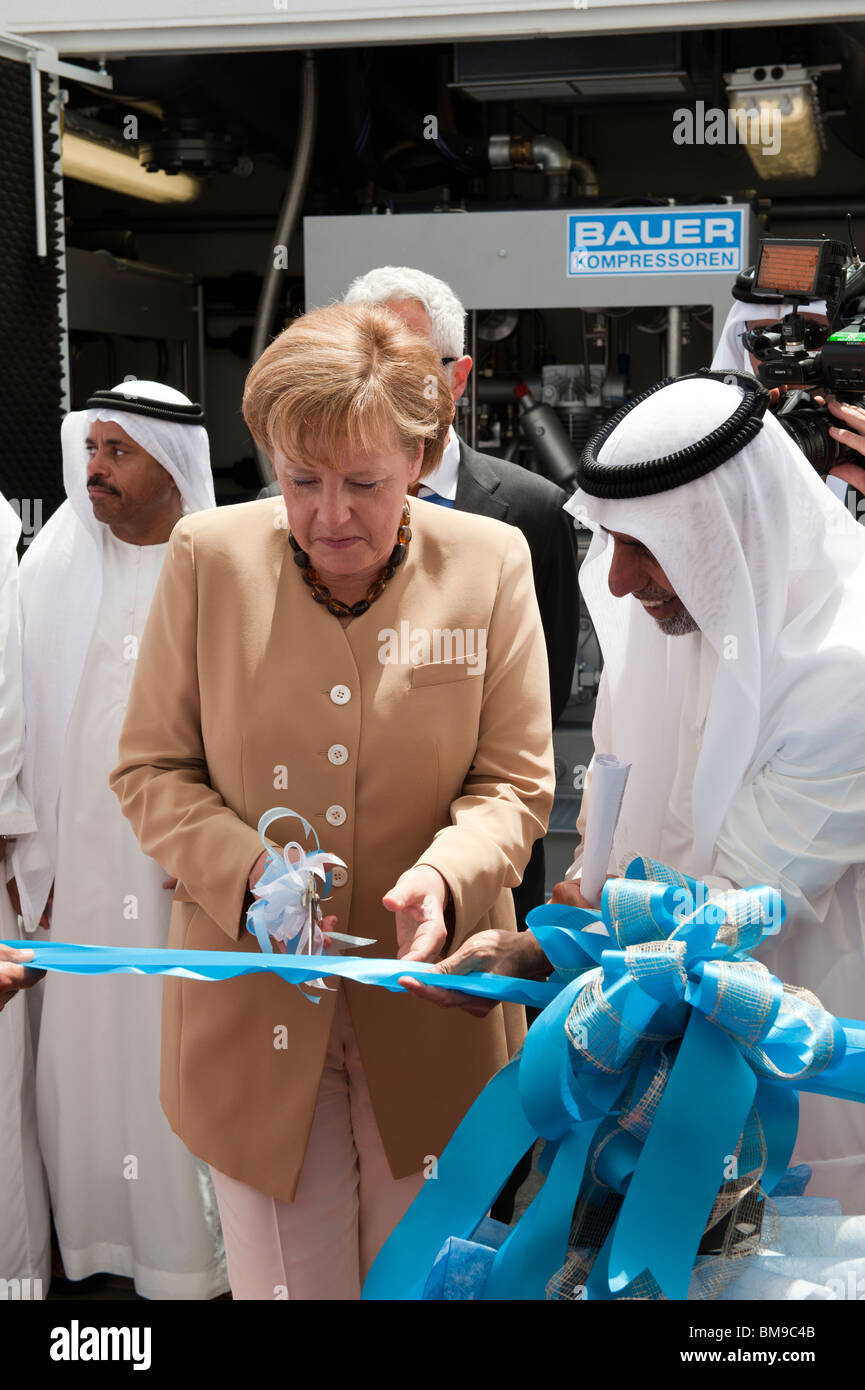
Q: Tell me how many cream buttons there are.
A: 4